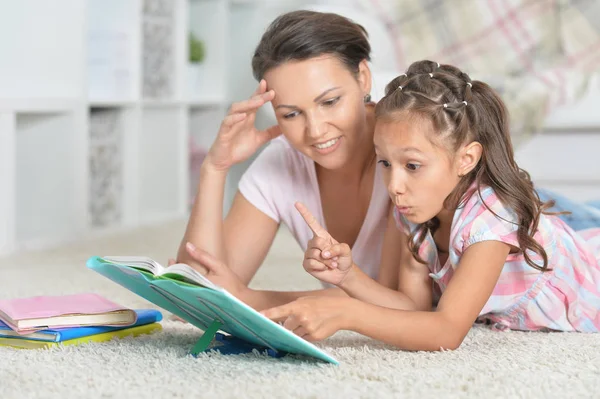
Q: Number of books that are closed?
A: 3